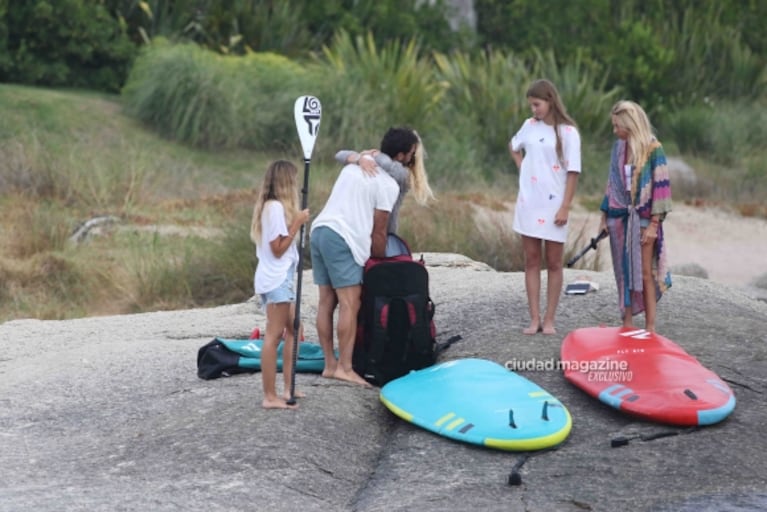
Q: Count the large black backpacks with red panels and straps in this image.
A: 1